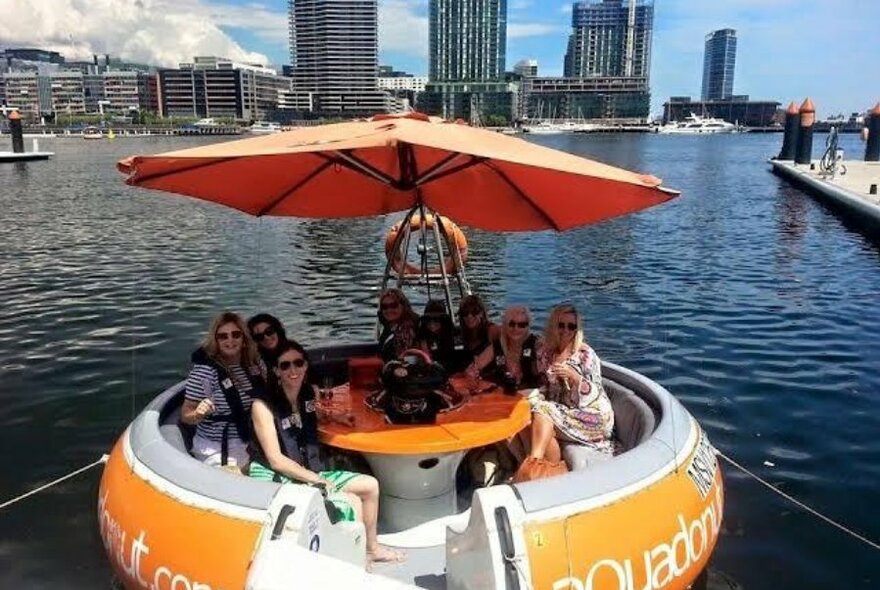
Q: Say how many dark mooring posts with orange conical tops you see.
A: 4